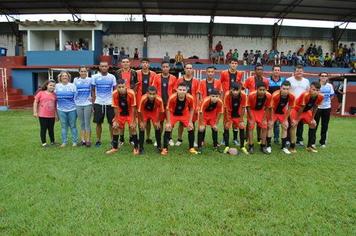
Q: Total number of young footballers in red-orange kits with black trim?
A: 15